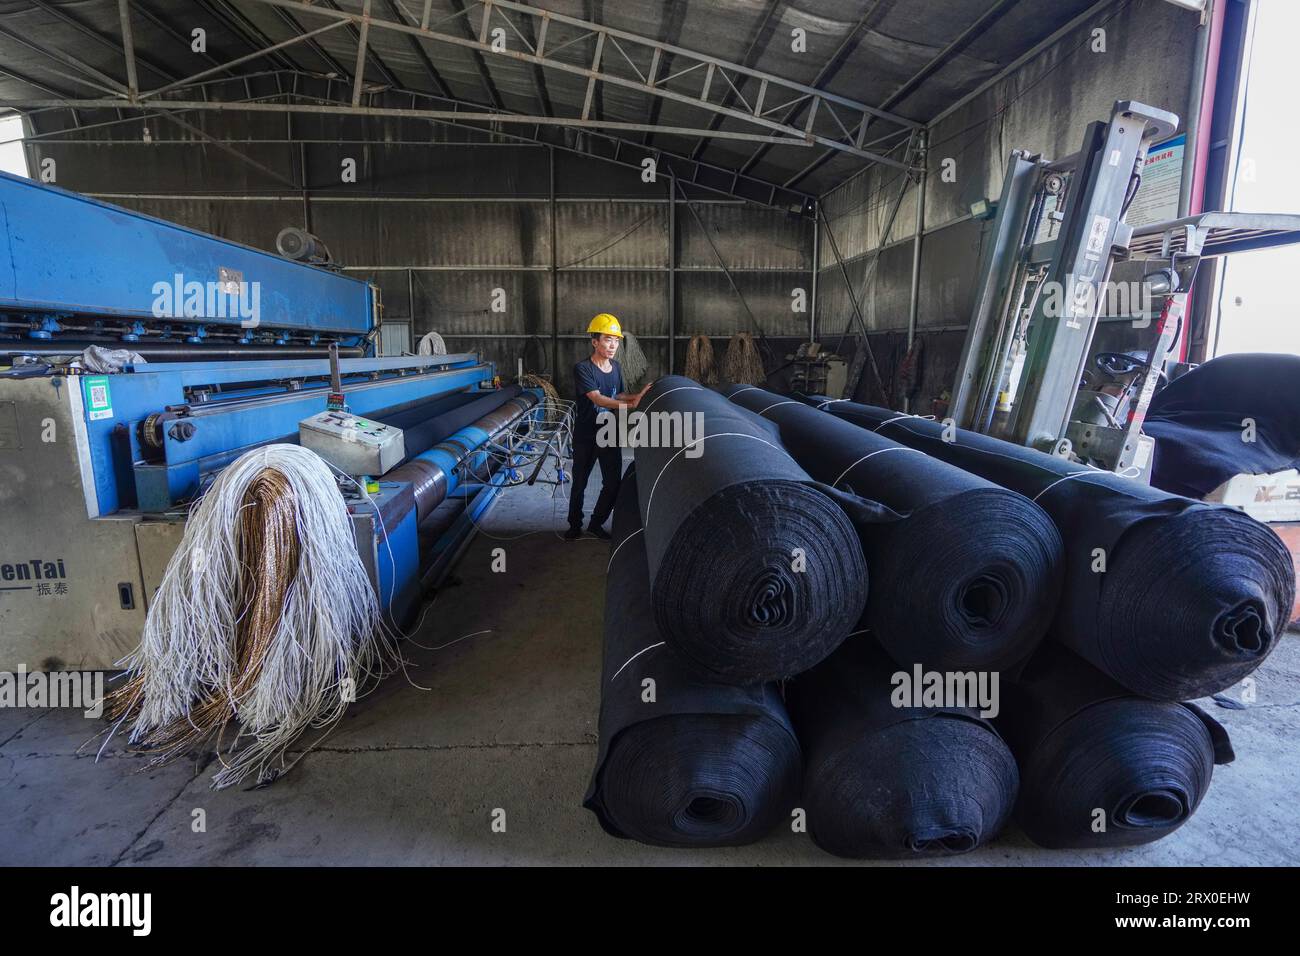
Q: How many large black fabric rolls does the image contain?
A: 6